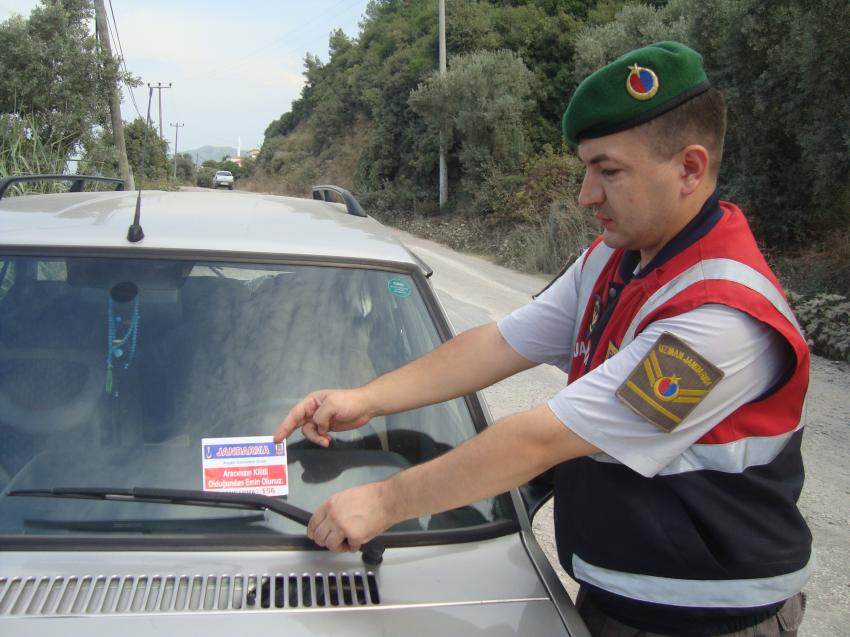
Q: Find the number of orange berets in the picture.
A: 0